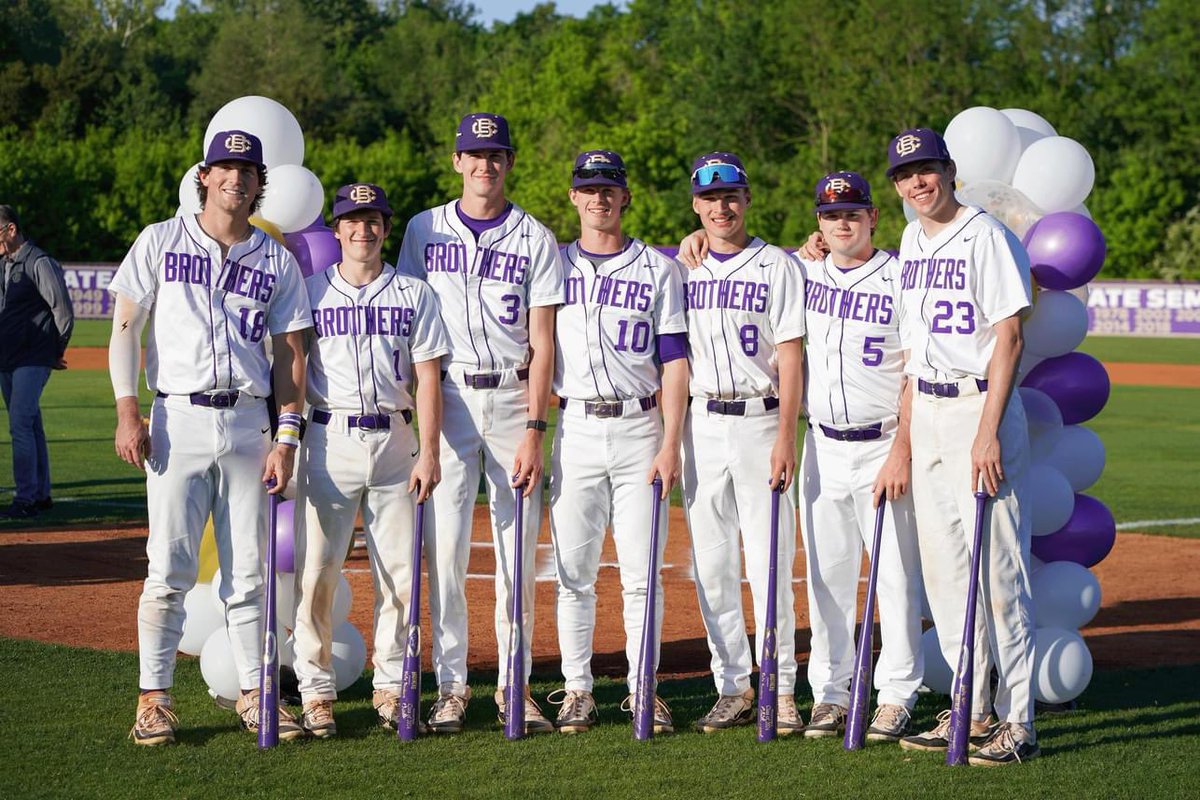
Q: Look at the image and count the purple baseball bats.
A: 7